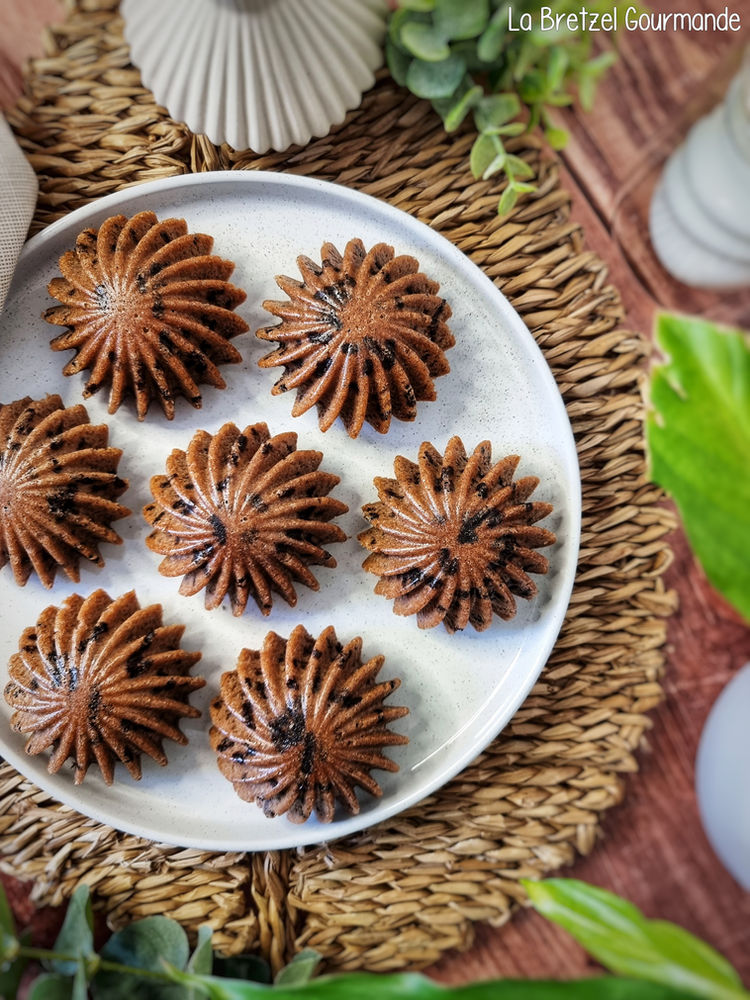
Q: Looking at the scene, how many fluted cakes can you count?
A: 7